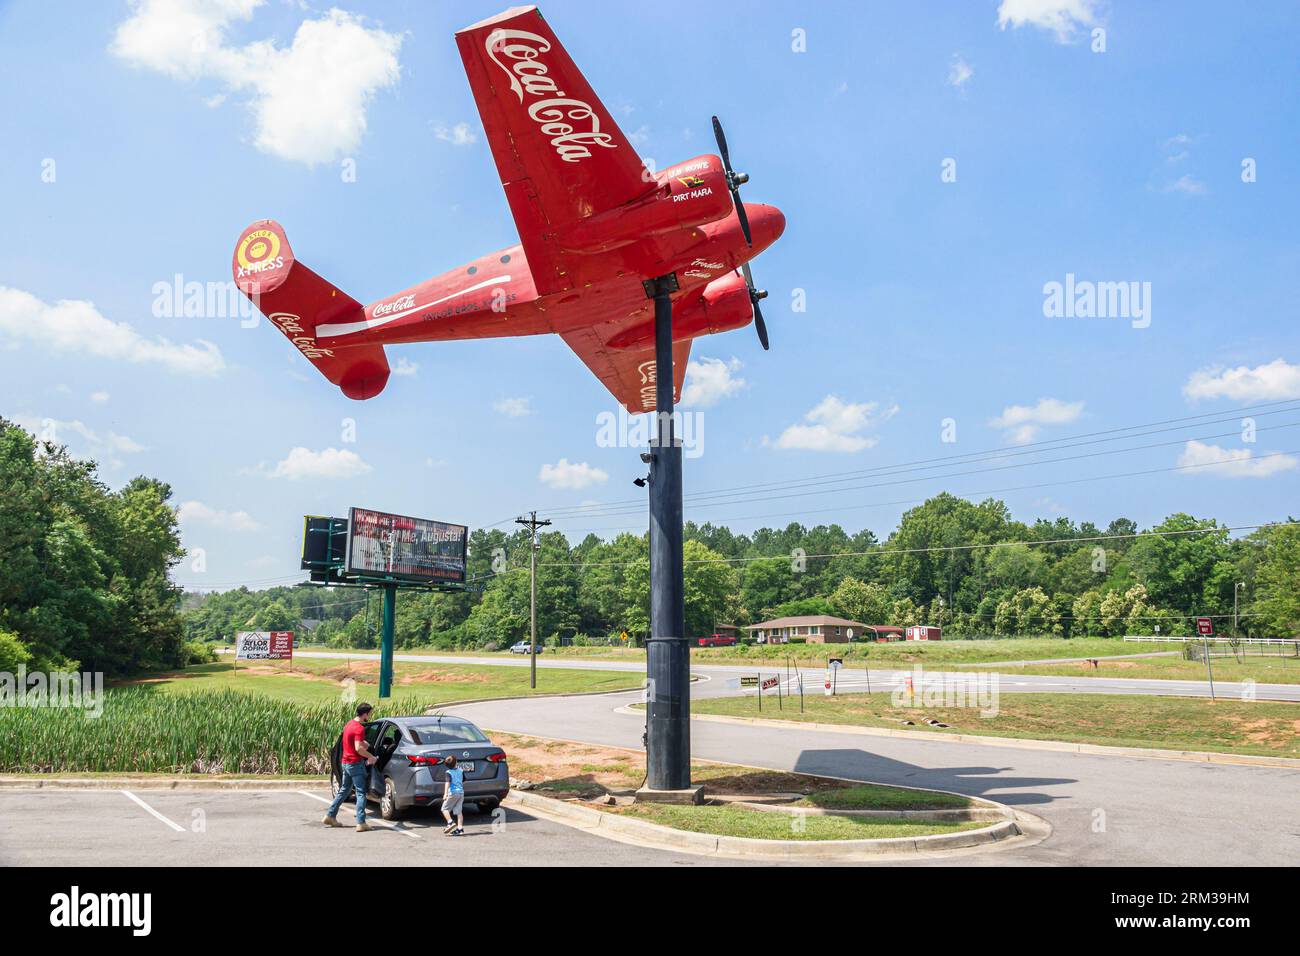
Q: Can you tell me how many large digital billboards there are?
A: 1